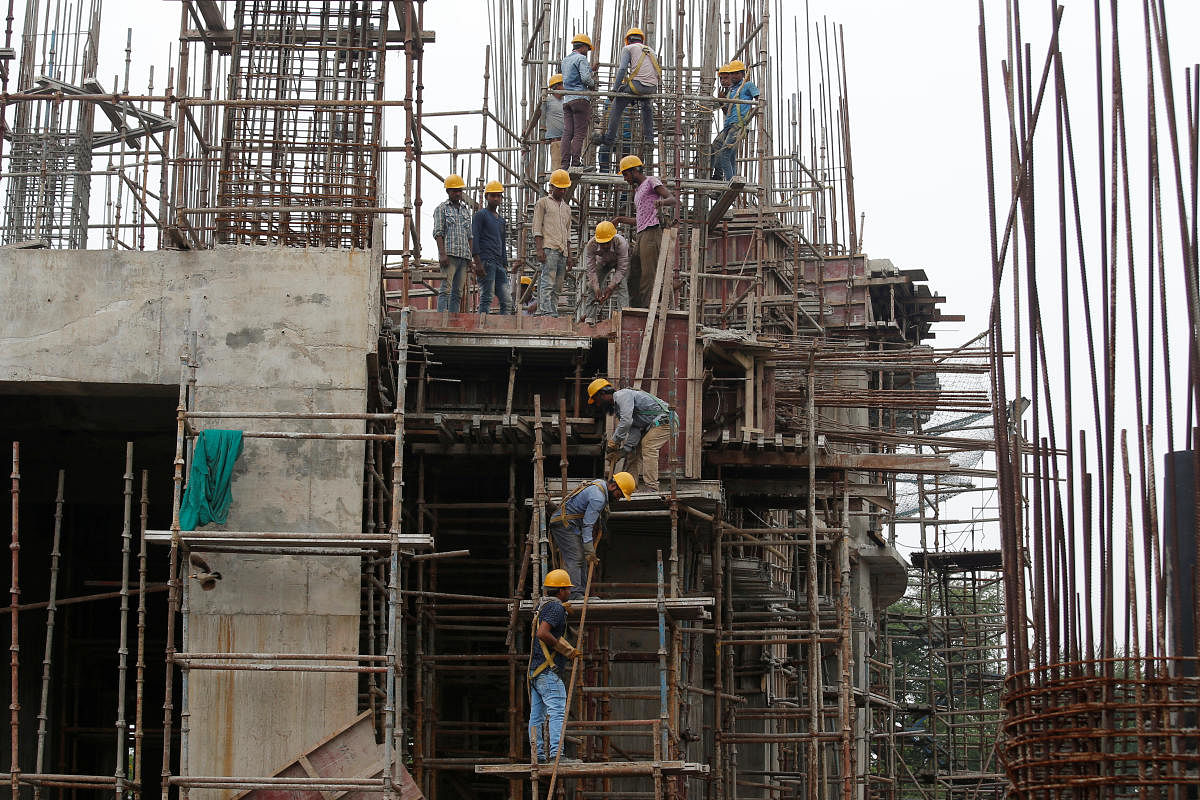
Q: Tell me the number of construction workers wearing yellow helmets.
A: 14